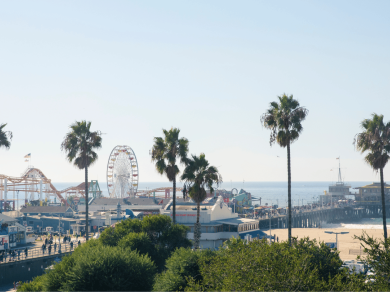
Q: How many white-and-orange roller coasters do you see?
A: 1